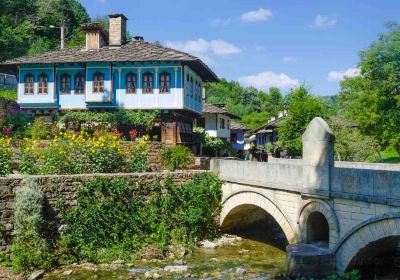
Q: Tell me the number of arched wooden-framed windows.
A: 8